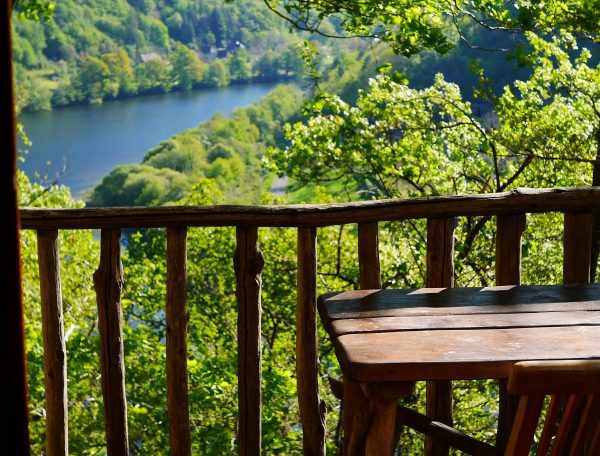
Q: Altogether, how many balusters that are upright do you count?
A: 9